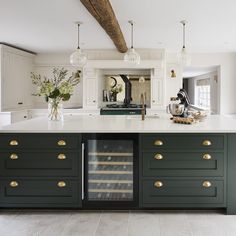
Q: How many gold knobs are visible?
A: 12